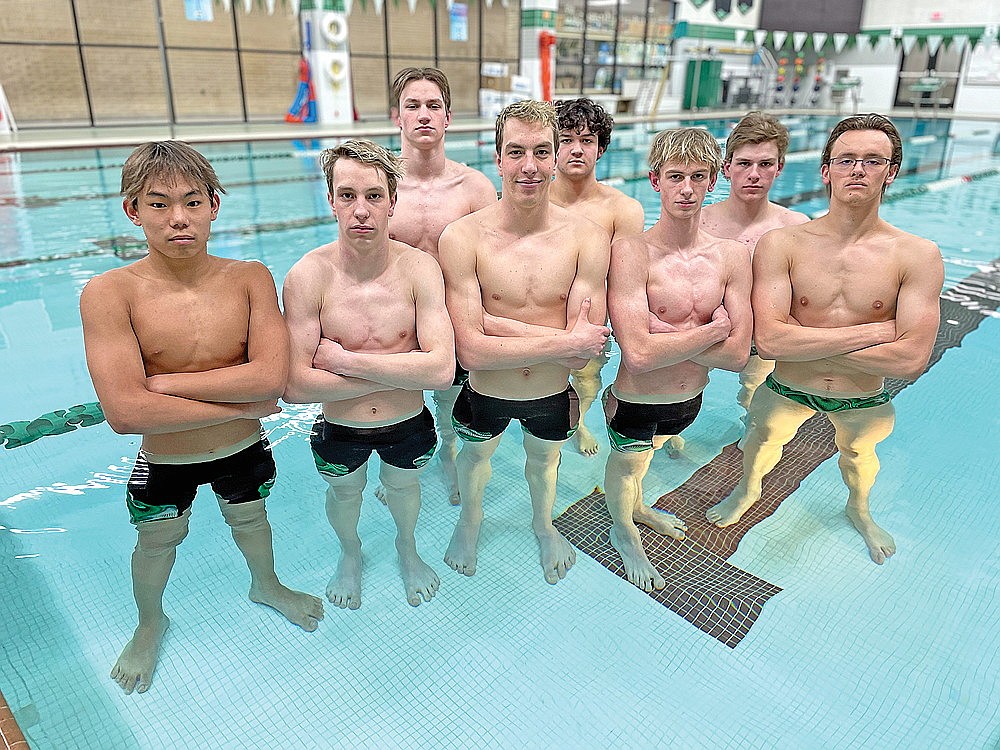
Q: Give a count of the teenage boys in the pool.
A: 8